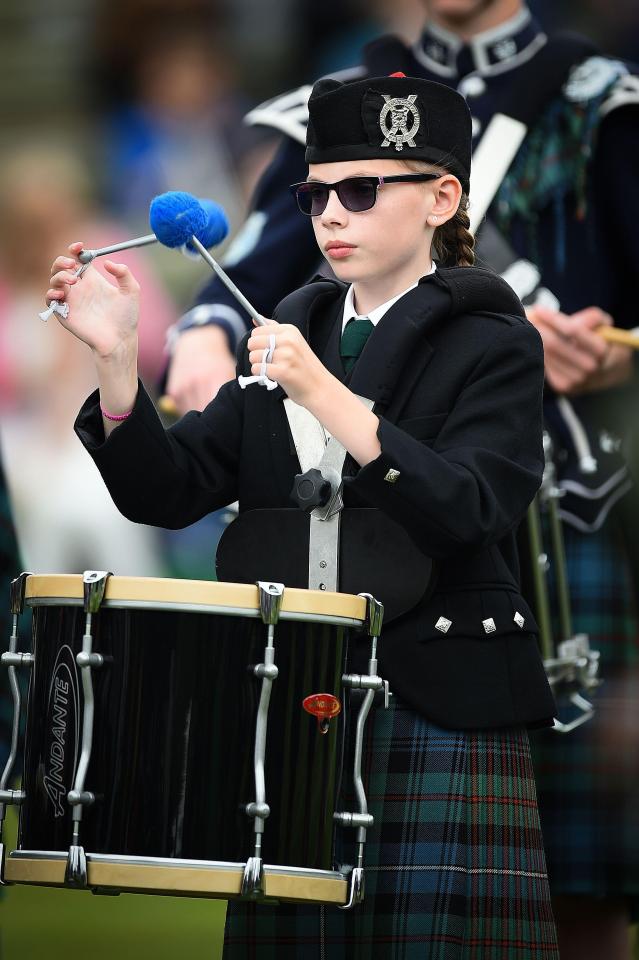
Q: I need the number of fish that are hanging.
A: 0